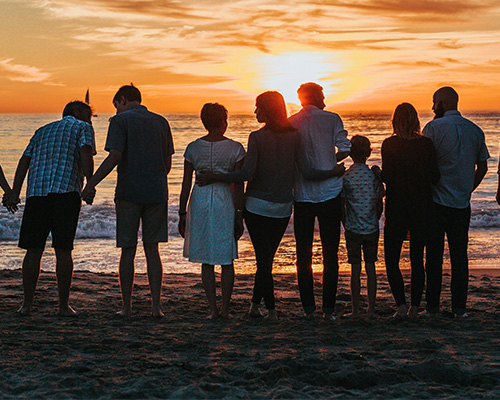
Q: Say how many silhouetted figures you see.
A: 8